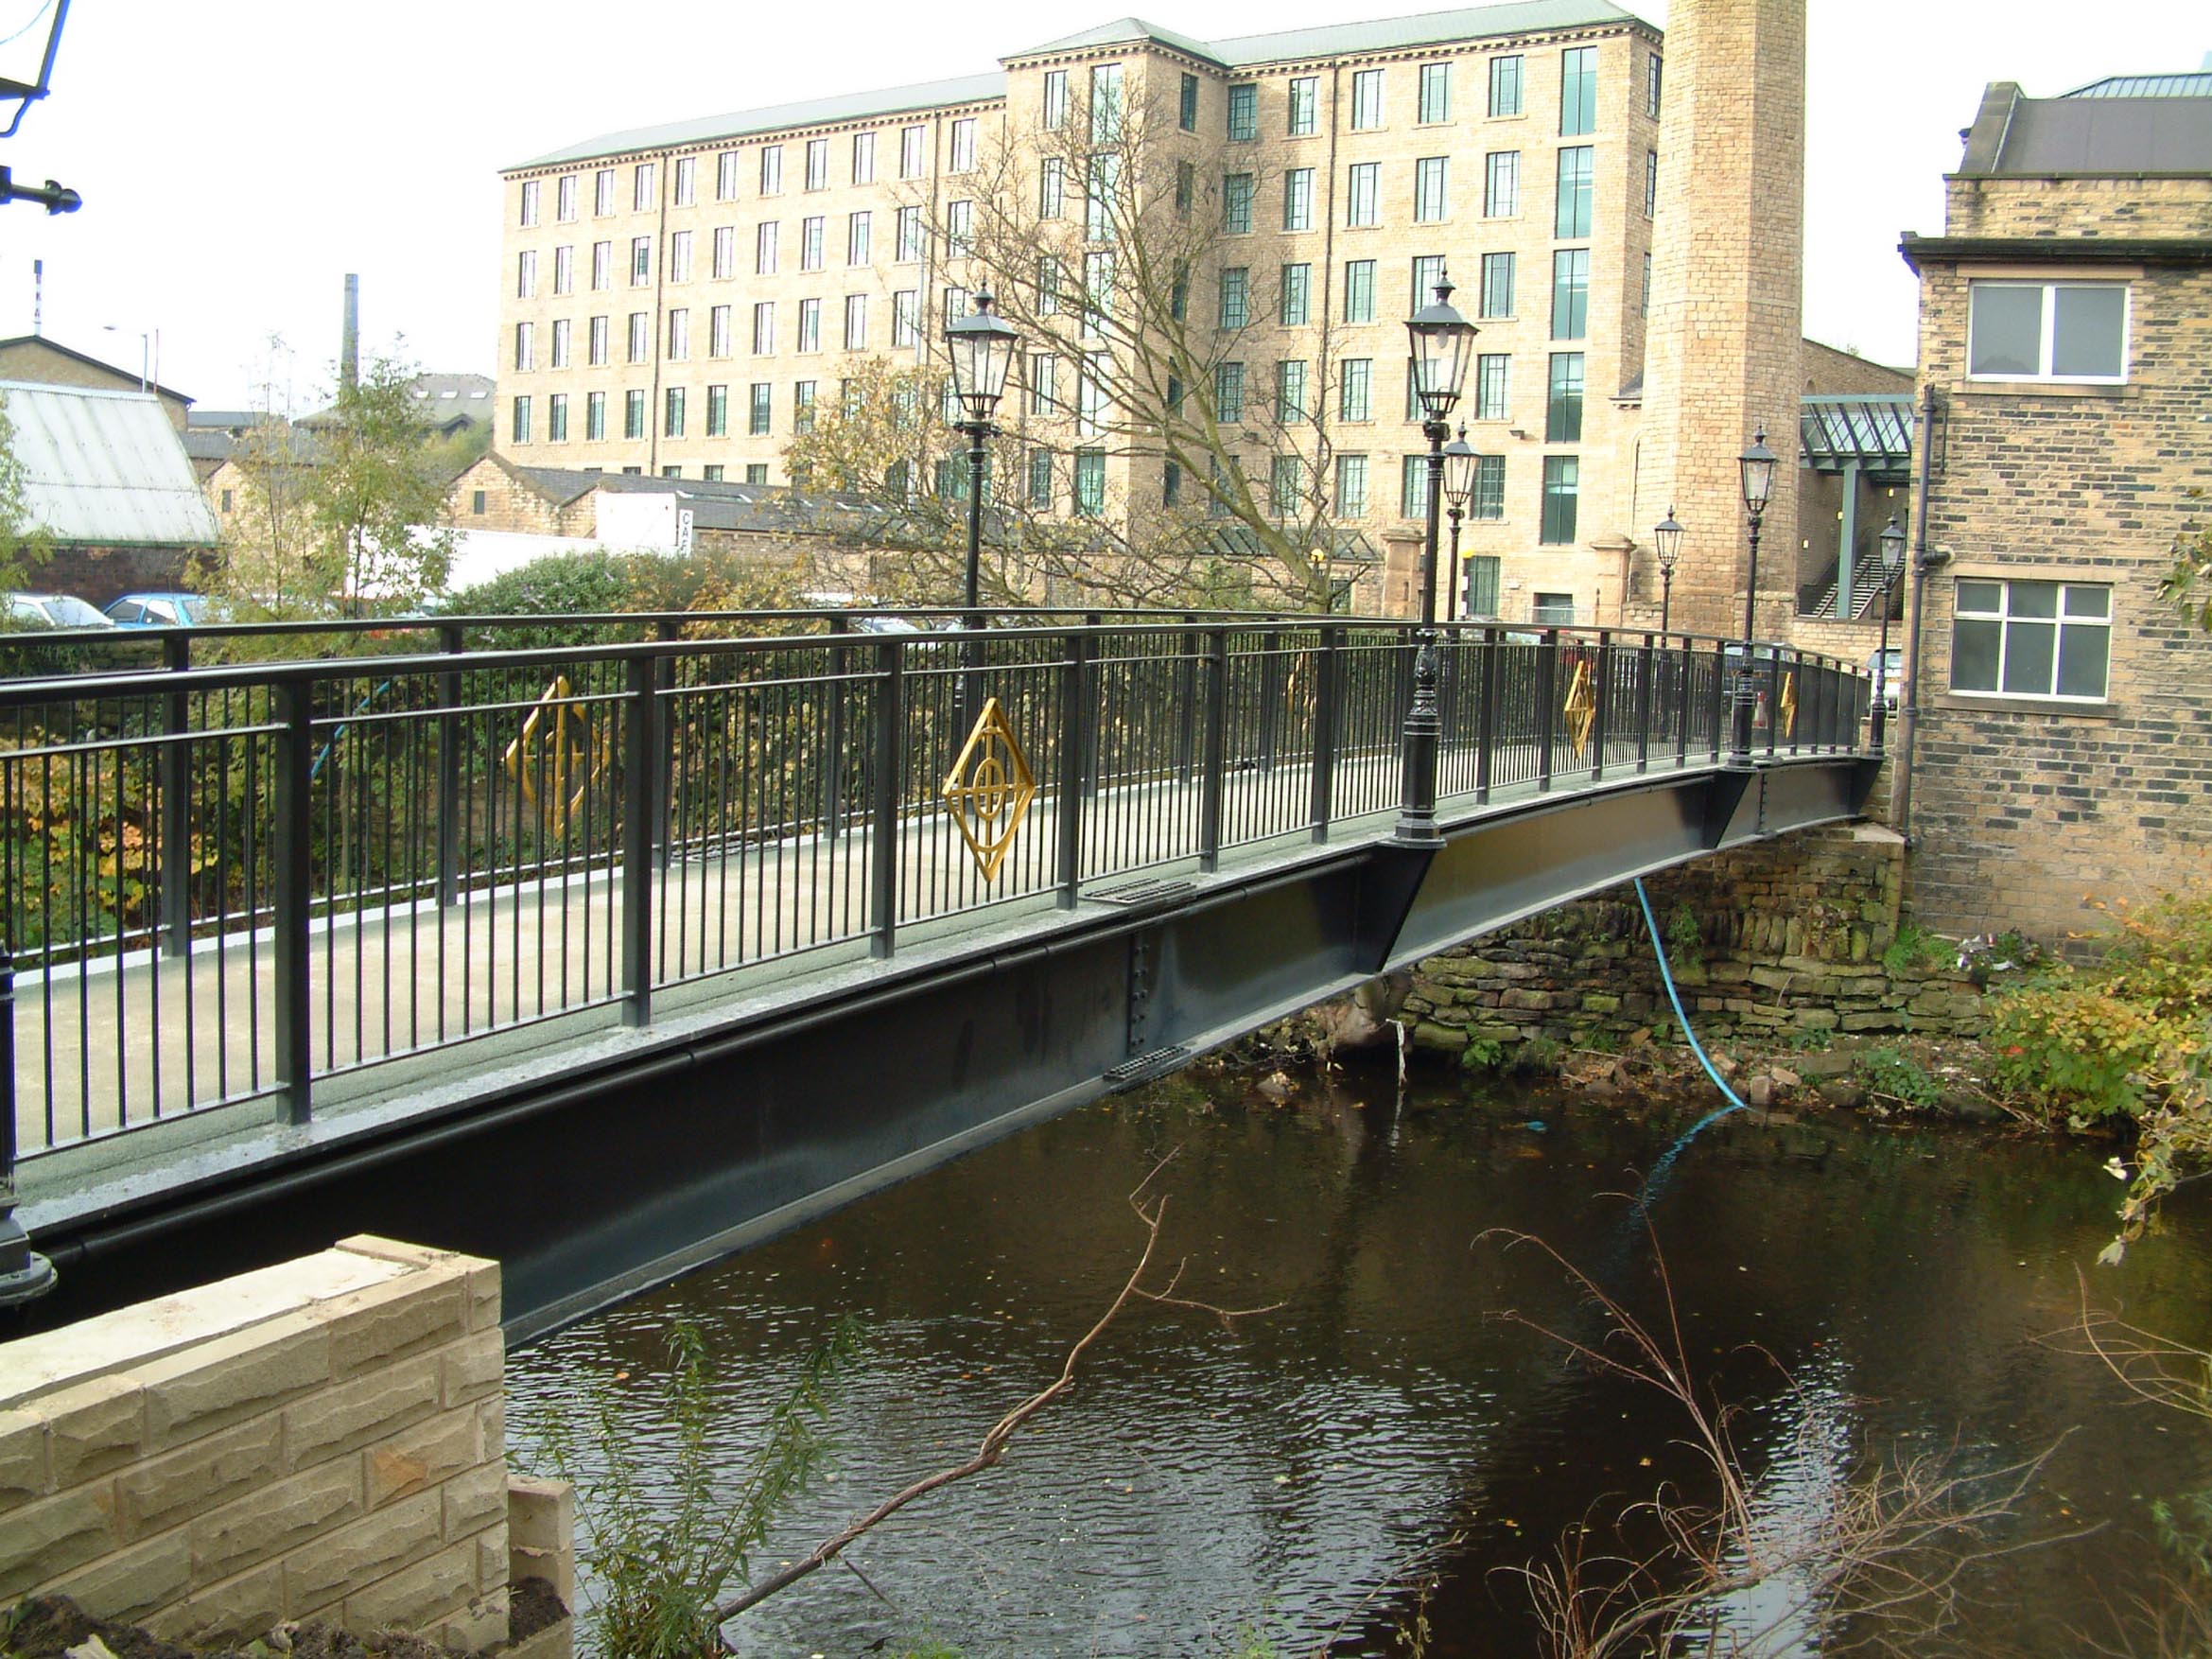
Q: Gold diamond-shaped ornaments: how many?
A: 5